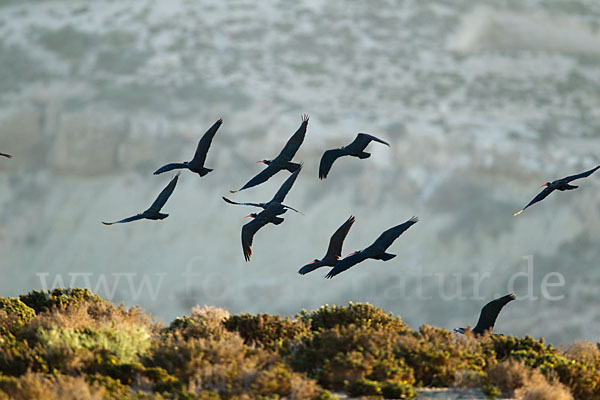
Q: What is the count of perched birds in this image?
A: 0